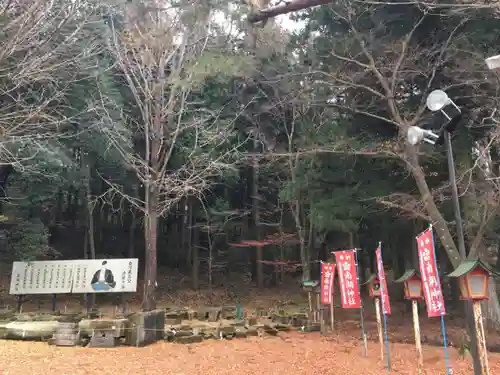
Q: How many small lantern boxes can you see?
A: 3